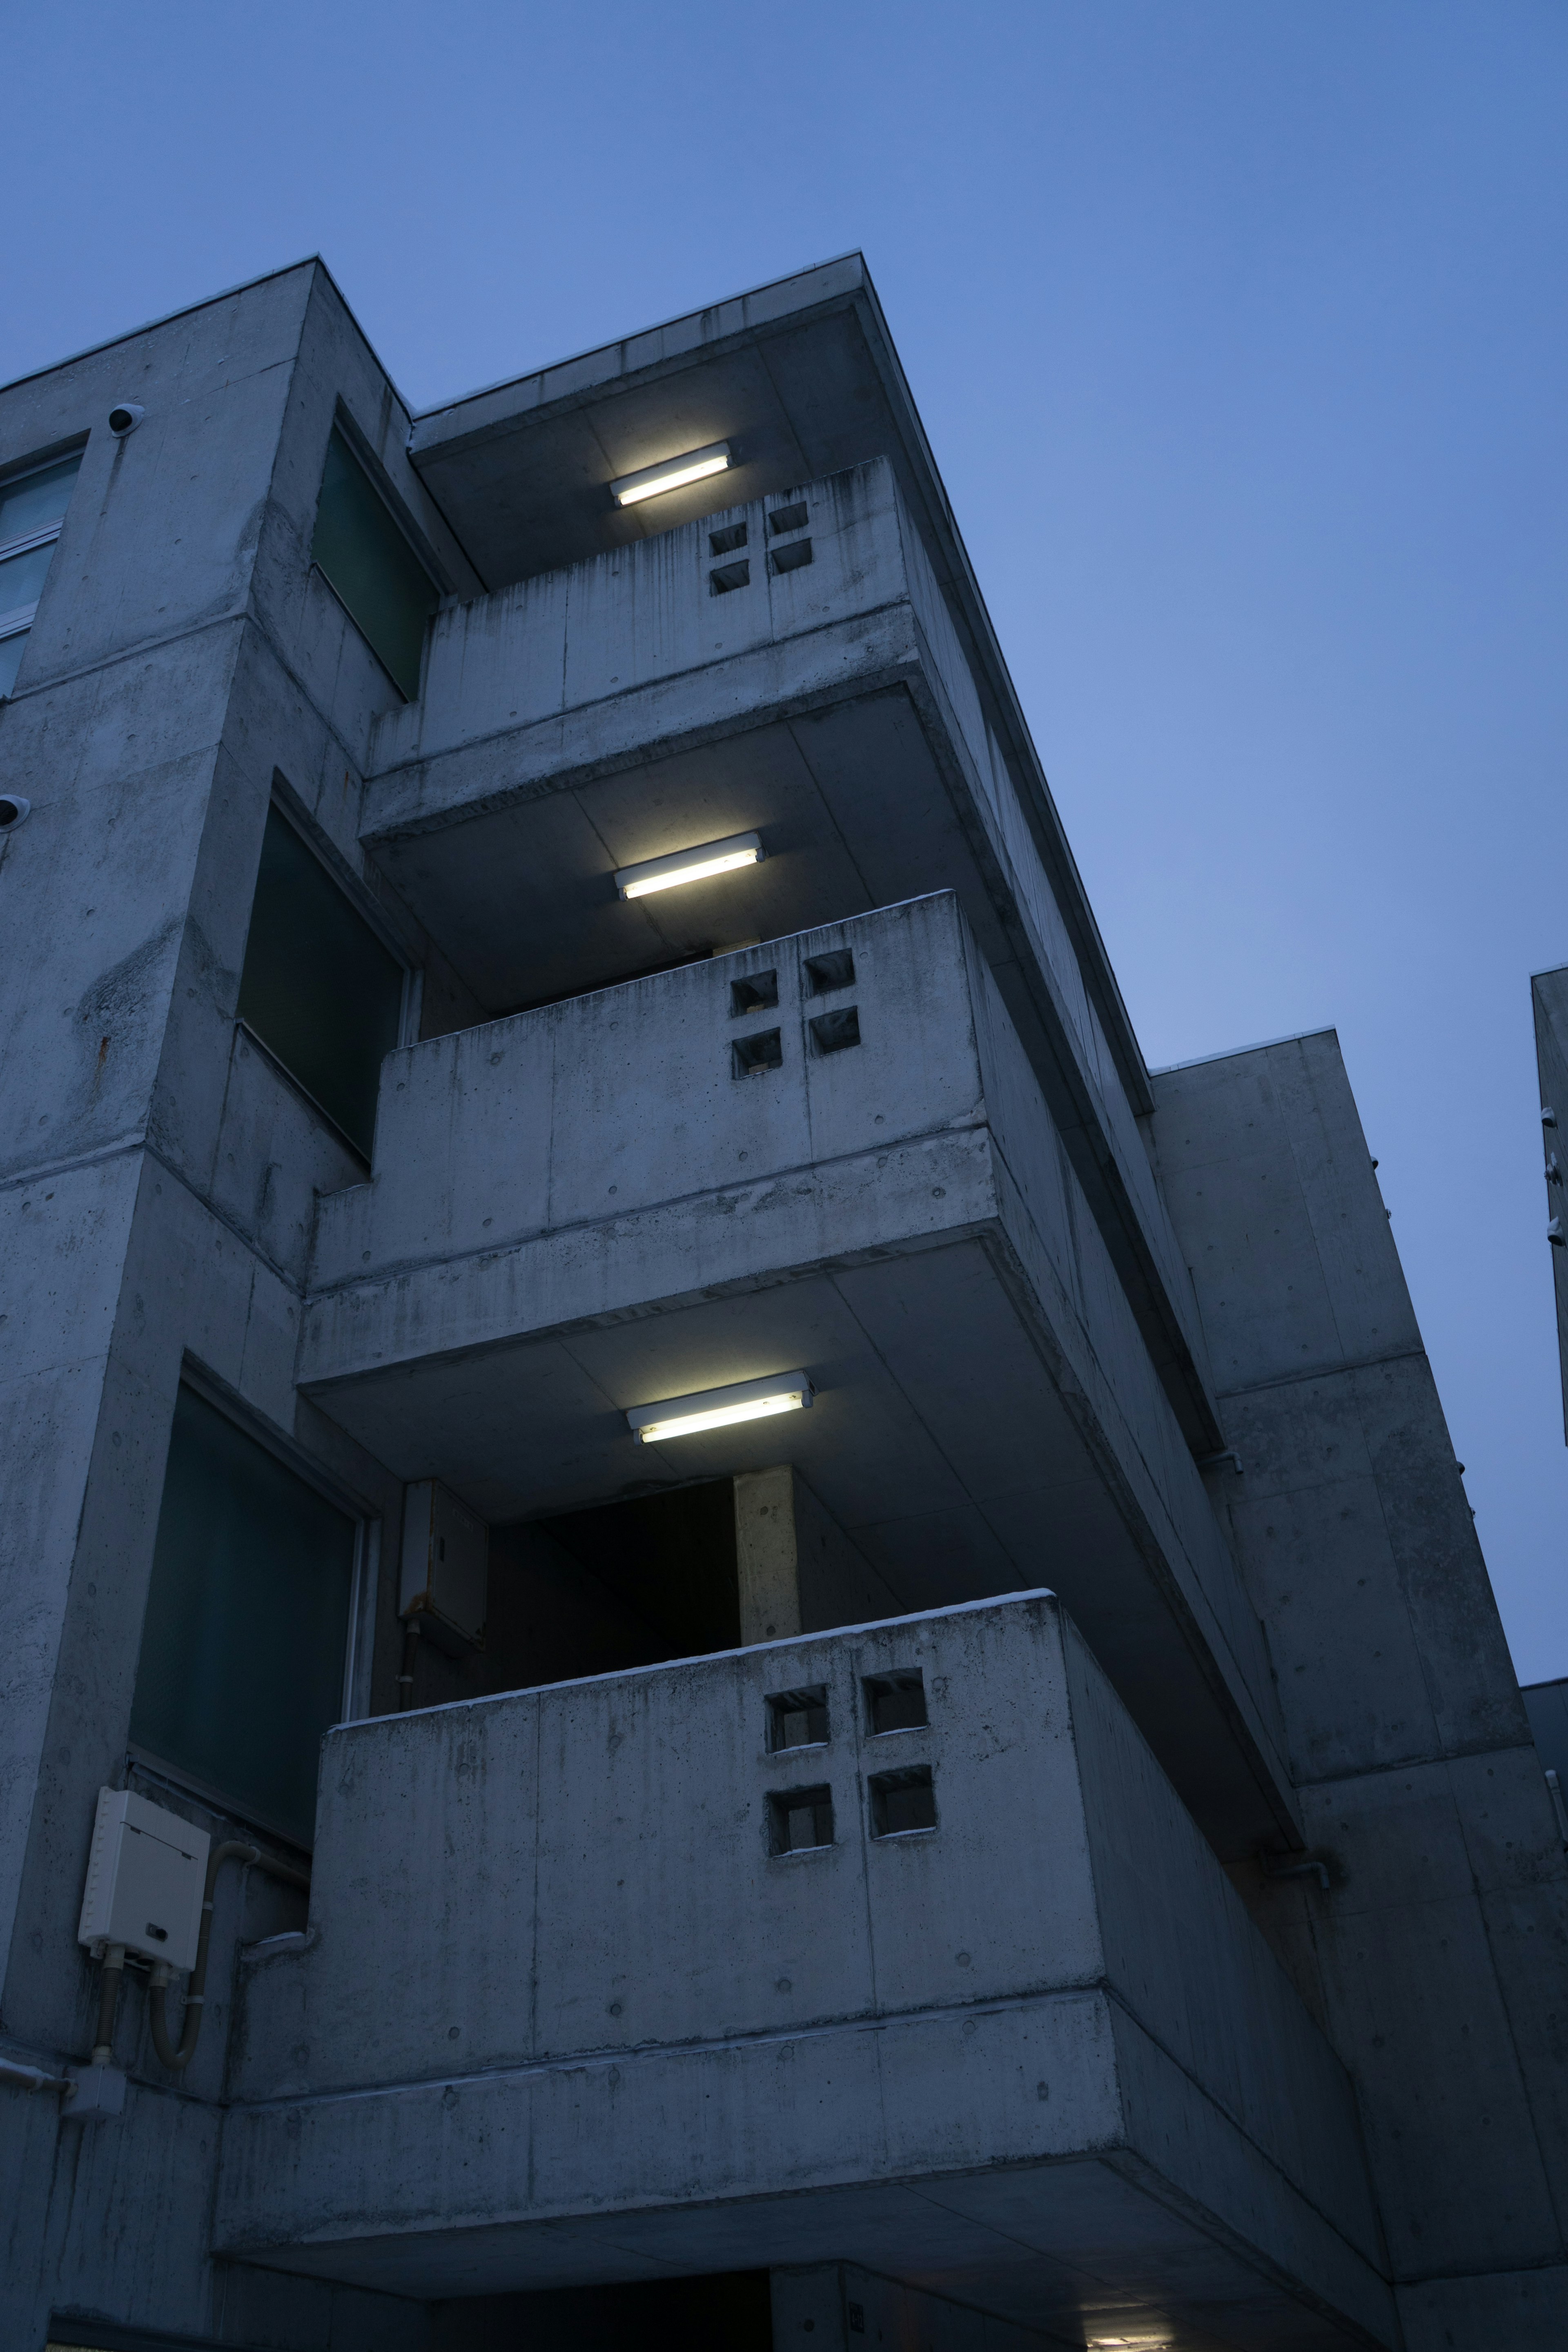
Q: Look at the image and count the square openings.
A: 12